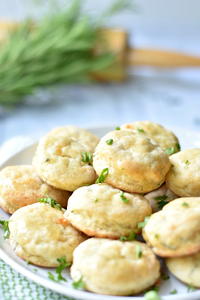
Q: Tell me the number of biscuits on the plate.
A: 10